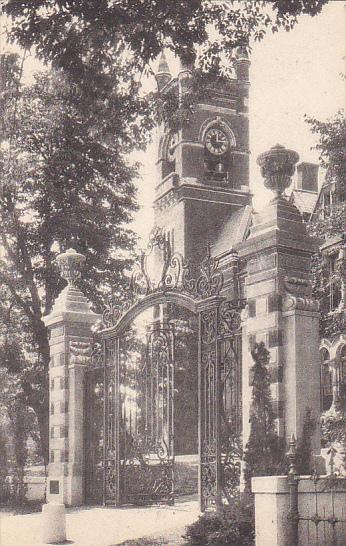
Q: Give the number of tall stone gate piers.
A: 2